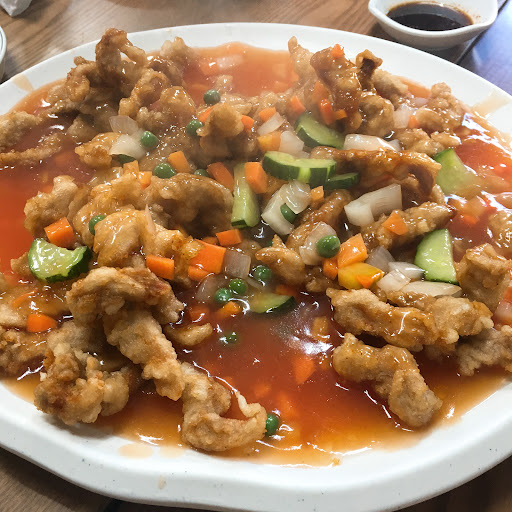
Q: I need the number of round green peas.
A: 13